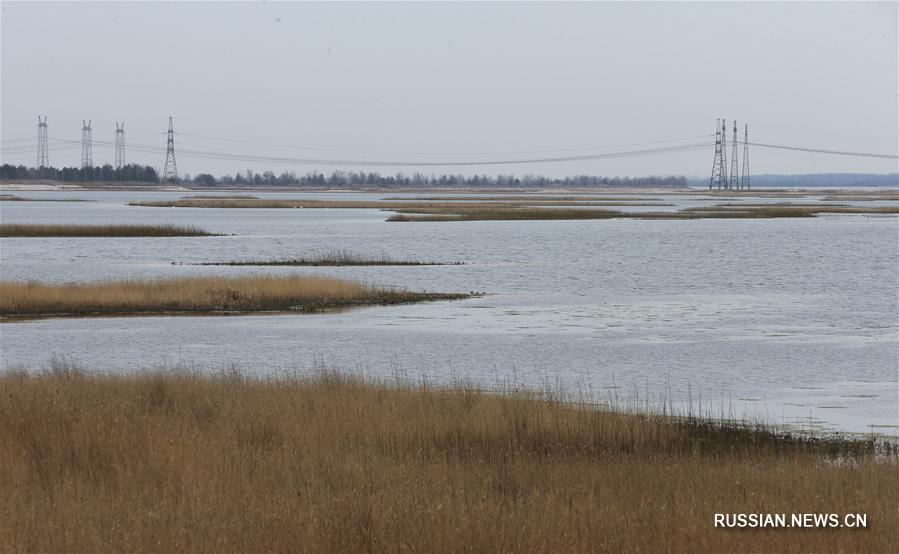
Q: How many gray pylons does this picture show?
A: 8